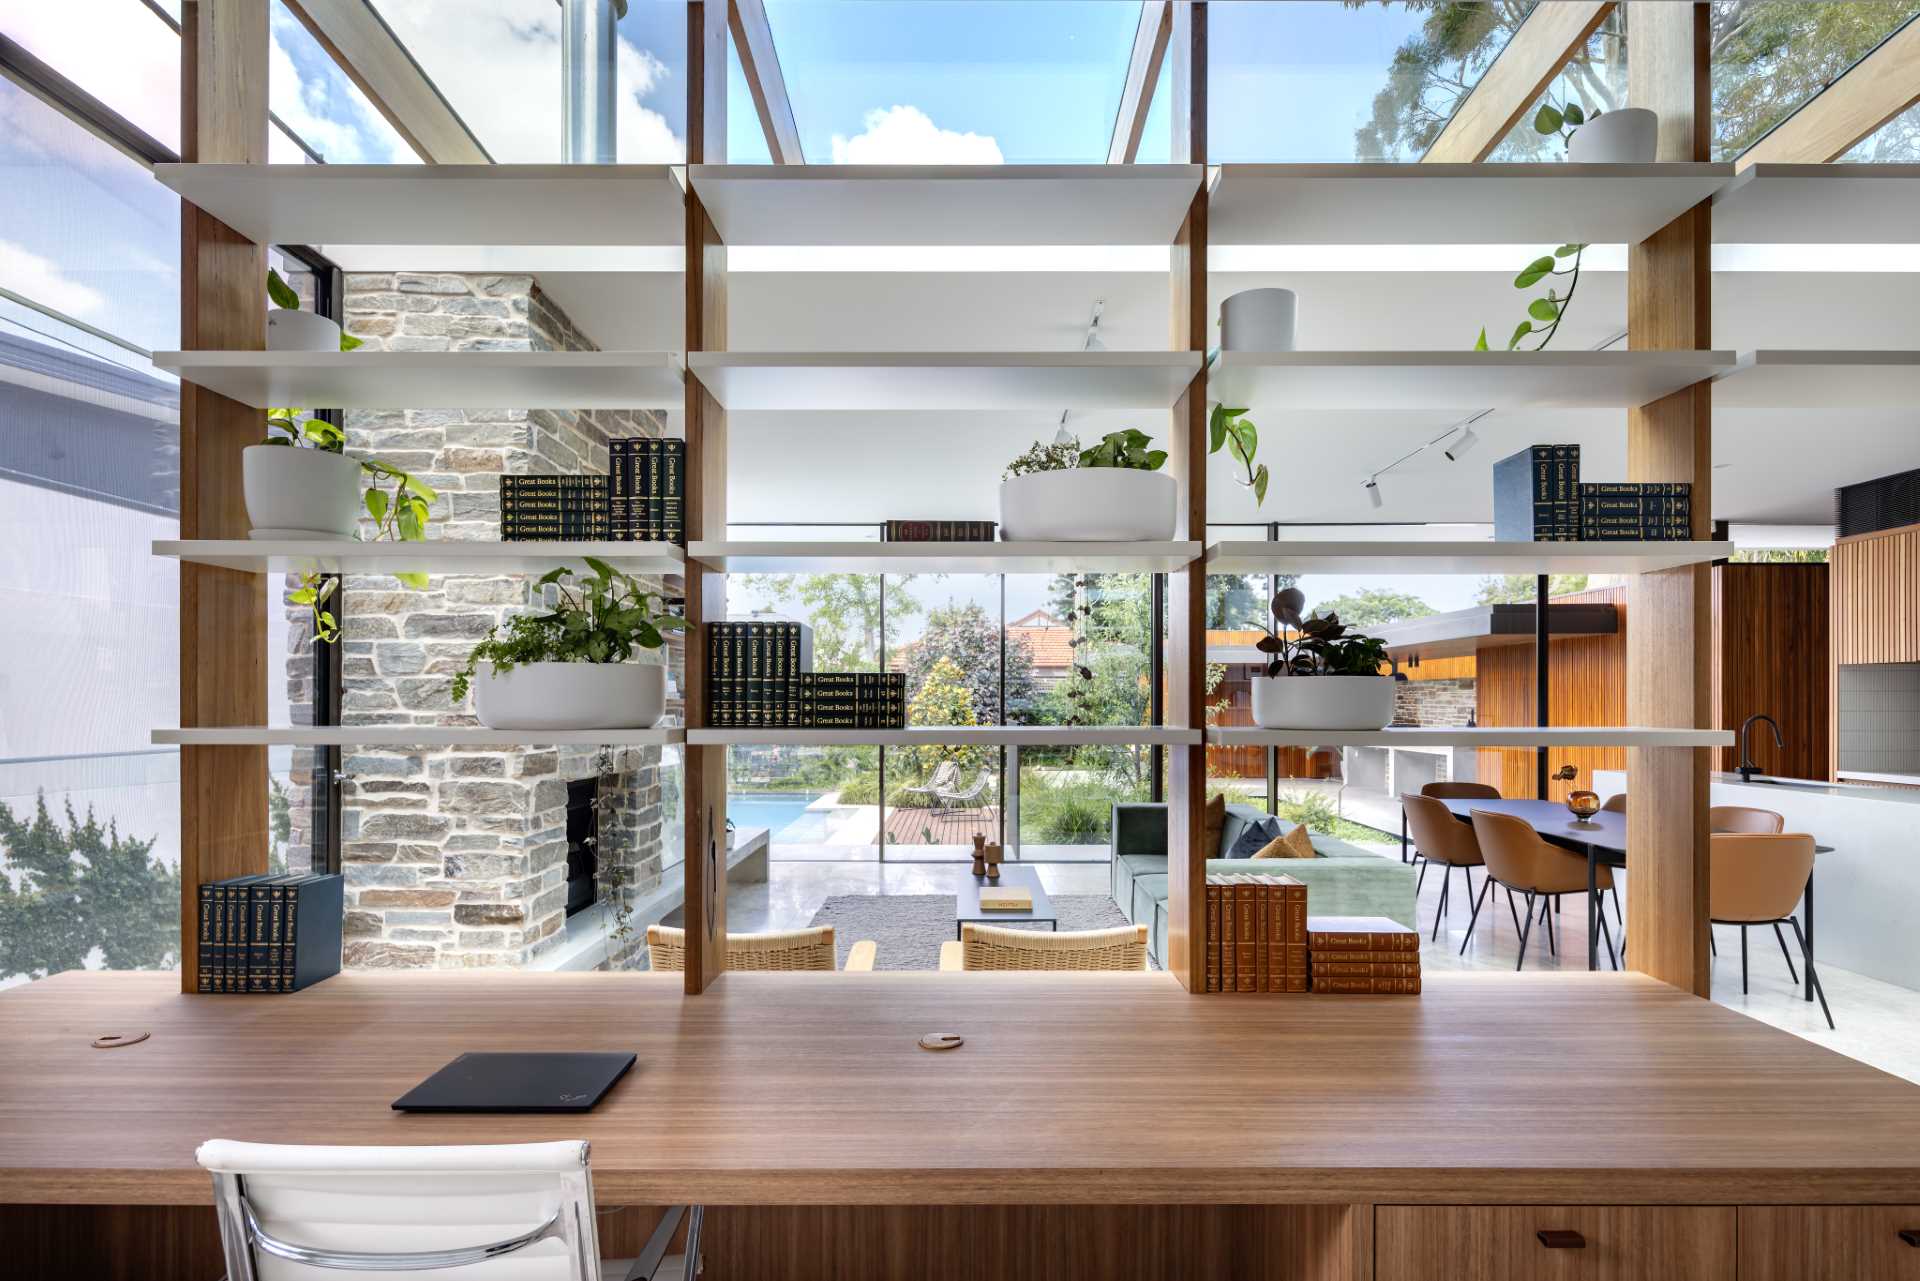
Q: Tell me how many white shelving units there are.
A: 14